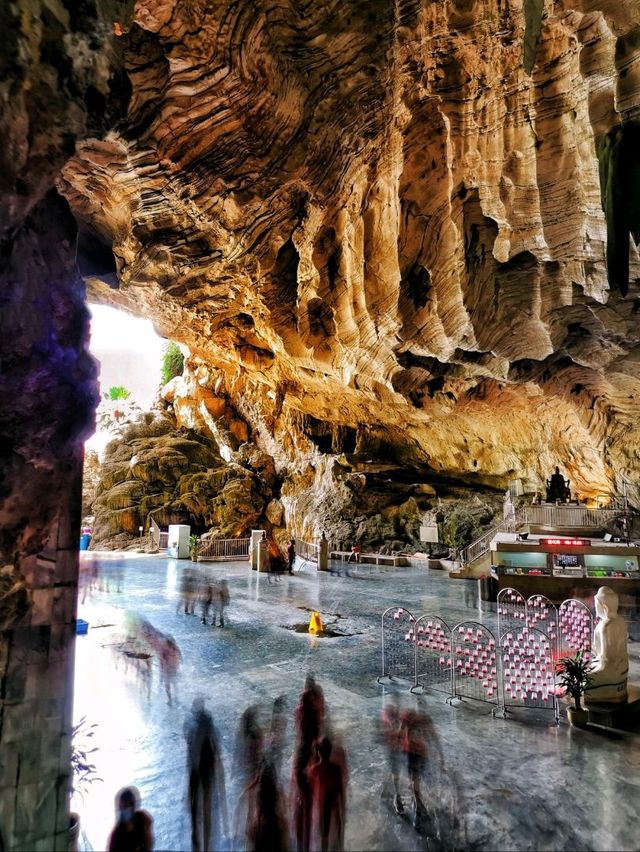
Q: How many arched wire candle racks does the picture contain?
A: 7